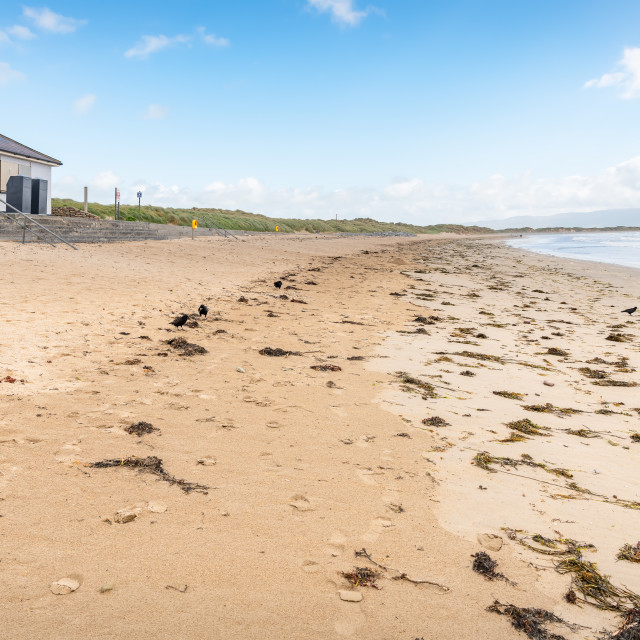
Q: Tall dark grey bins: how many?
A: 2